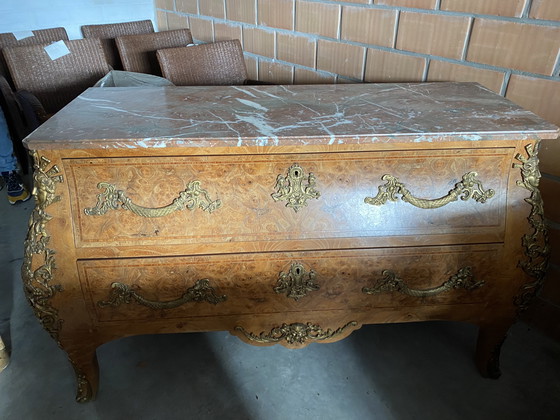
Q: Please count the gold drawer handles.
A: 4